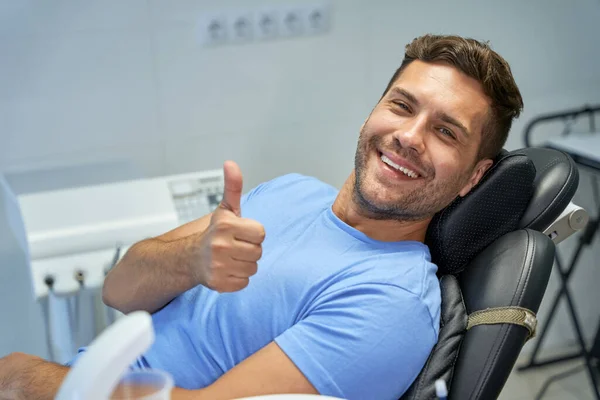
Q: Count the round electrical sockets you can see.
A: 5